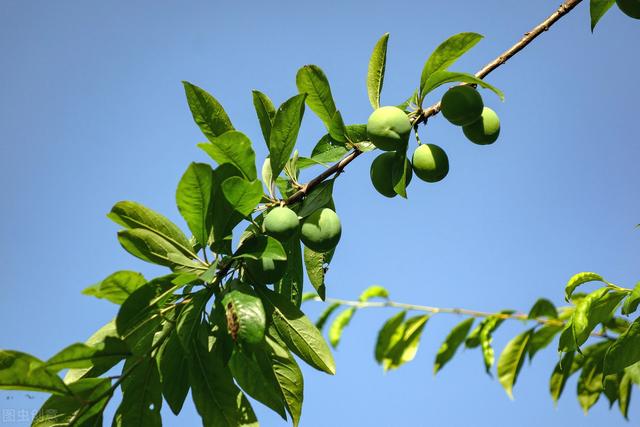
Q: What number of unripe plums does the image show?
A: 9